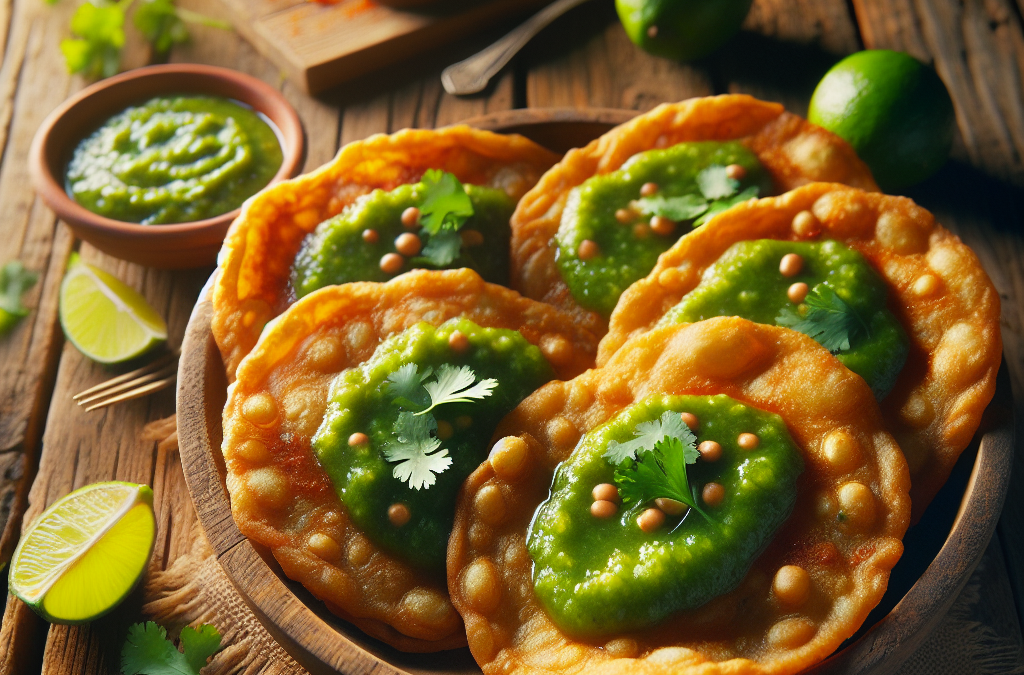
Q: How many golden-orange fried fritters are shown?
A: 5